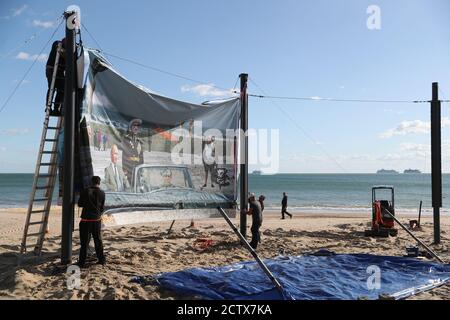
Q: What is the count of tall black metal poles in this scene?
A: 3